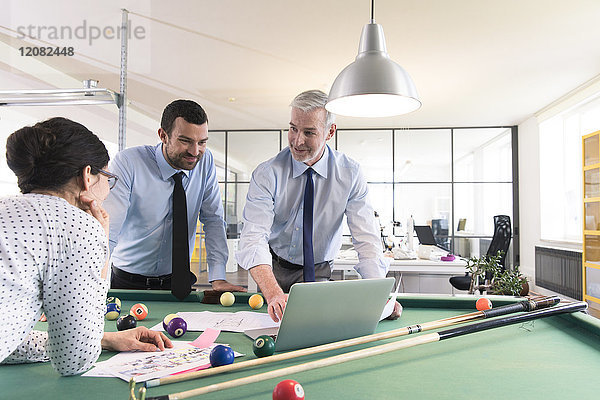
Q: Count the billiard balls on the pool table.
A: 12